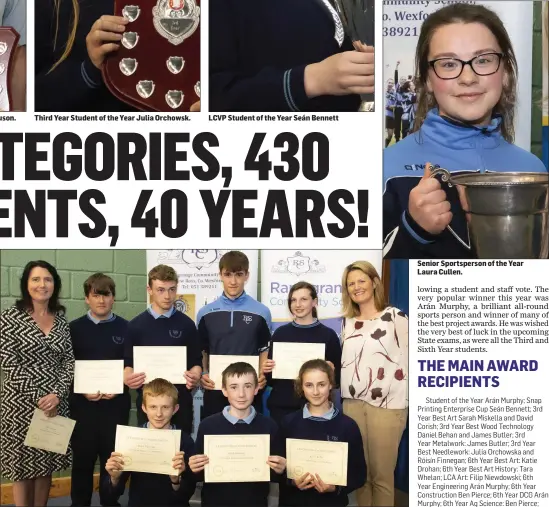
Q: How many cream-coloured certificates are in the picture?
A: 8